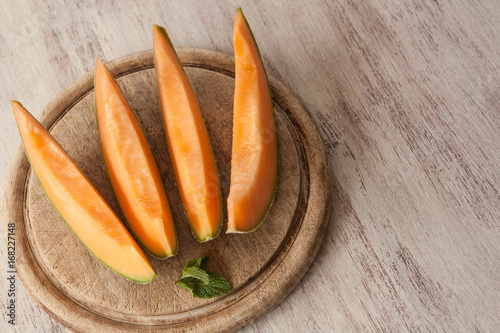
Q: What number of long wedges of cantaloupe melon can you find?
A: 4